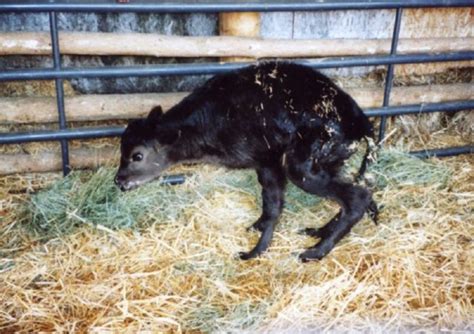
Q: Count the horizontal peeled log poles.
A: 3